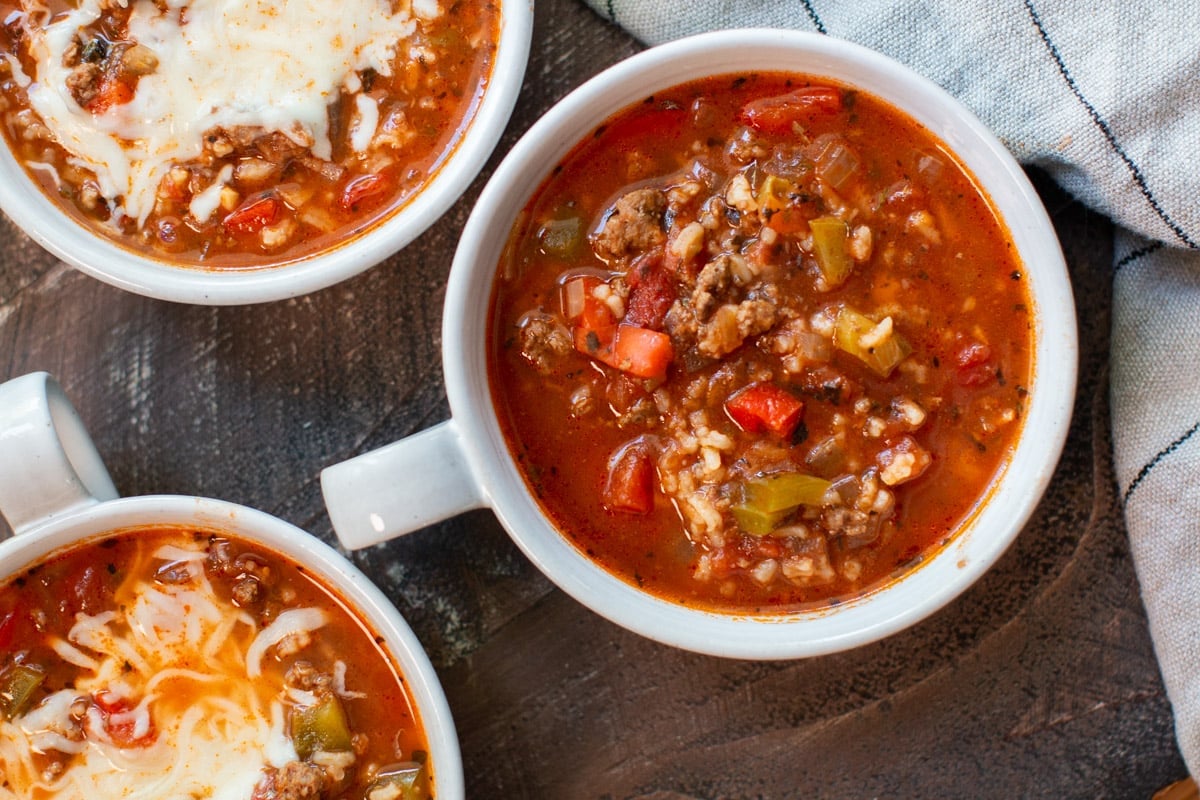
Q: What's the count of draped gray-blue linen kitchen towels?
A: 1